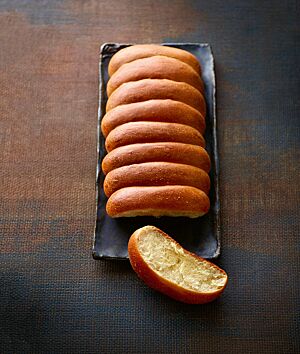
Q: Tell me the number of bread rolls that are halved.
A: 1